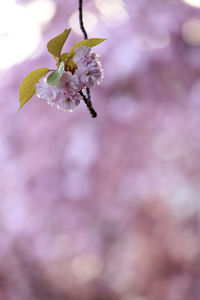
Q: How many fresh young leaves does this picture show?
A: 4